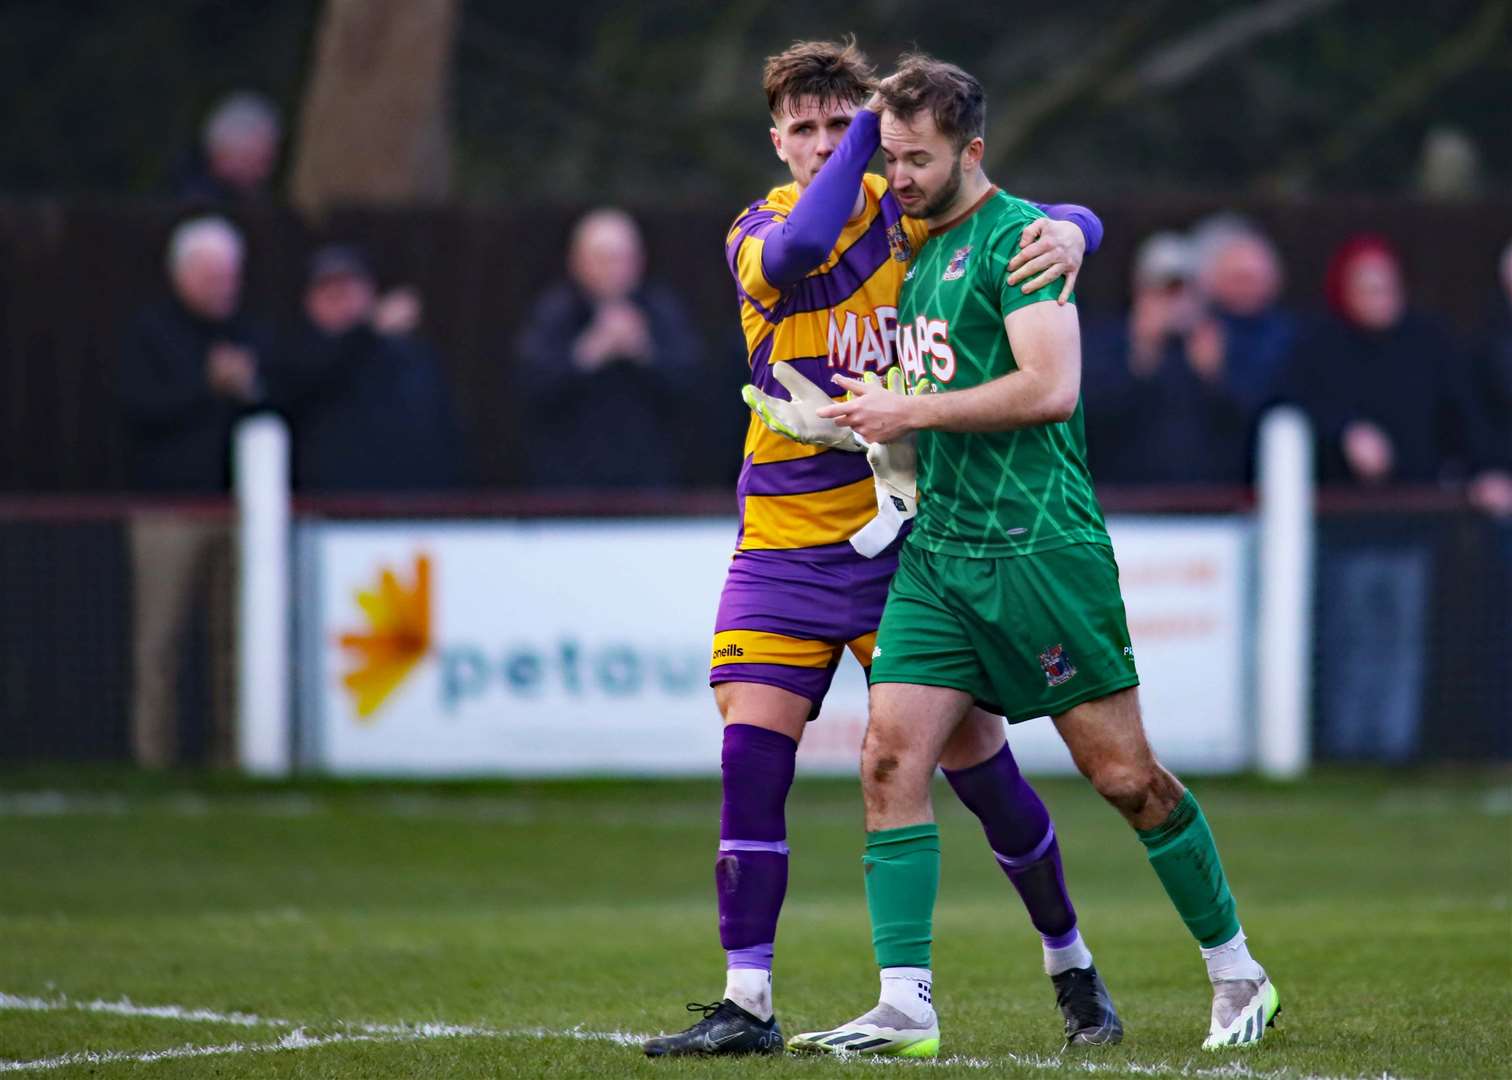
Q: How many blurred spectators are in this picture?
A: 8